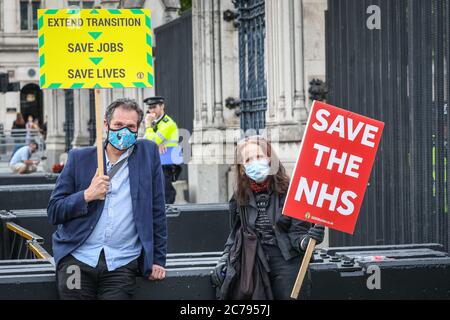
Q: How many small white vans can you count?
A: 0